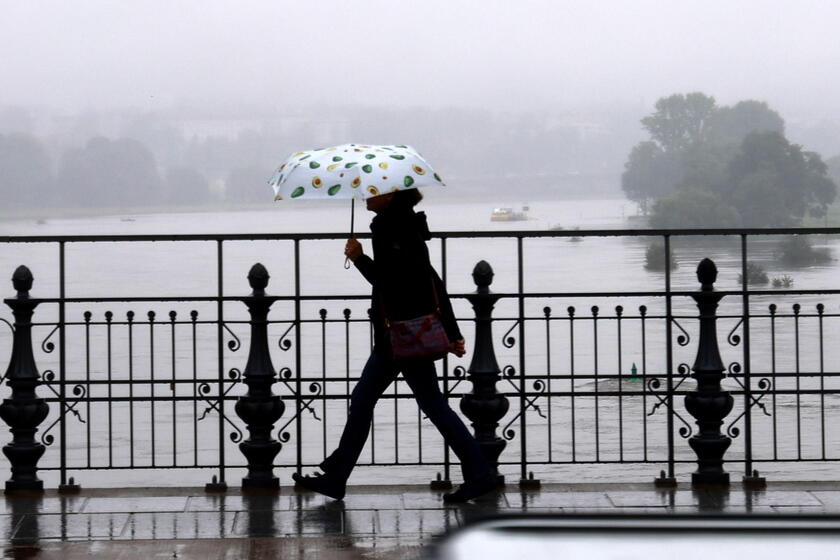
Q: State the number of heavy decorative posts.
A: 4